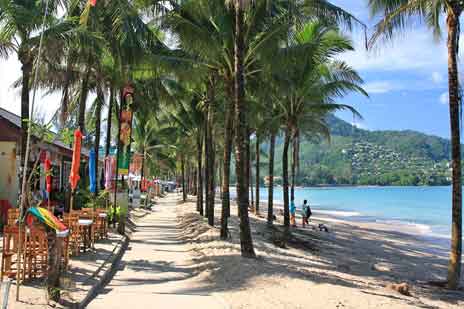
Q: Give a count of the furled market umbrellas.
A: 4